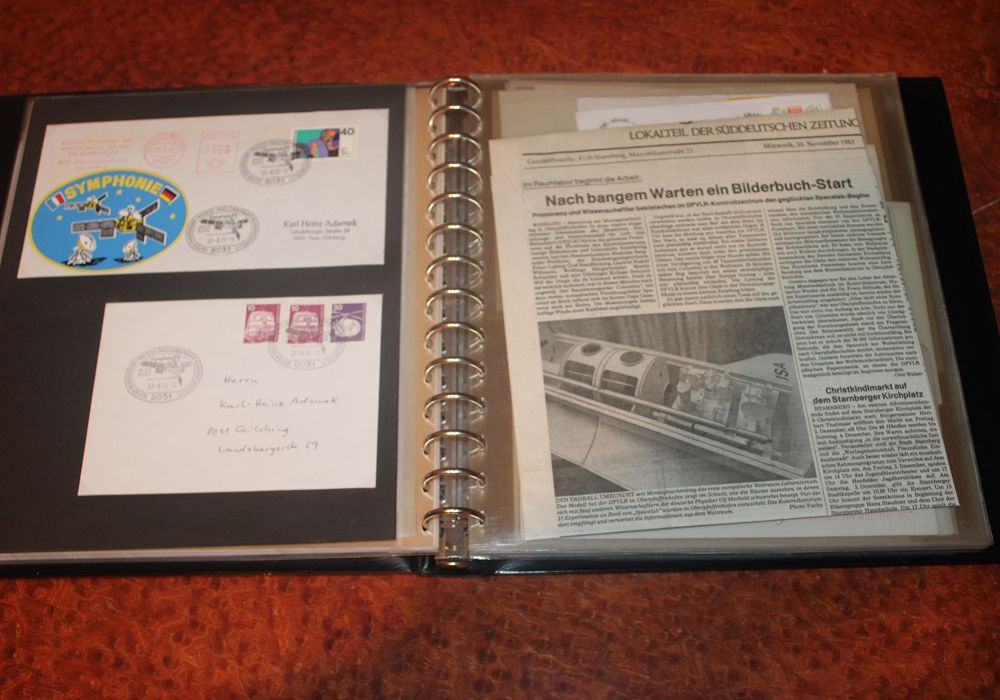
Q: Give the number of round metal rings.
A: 14